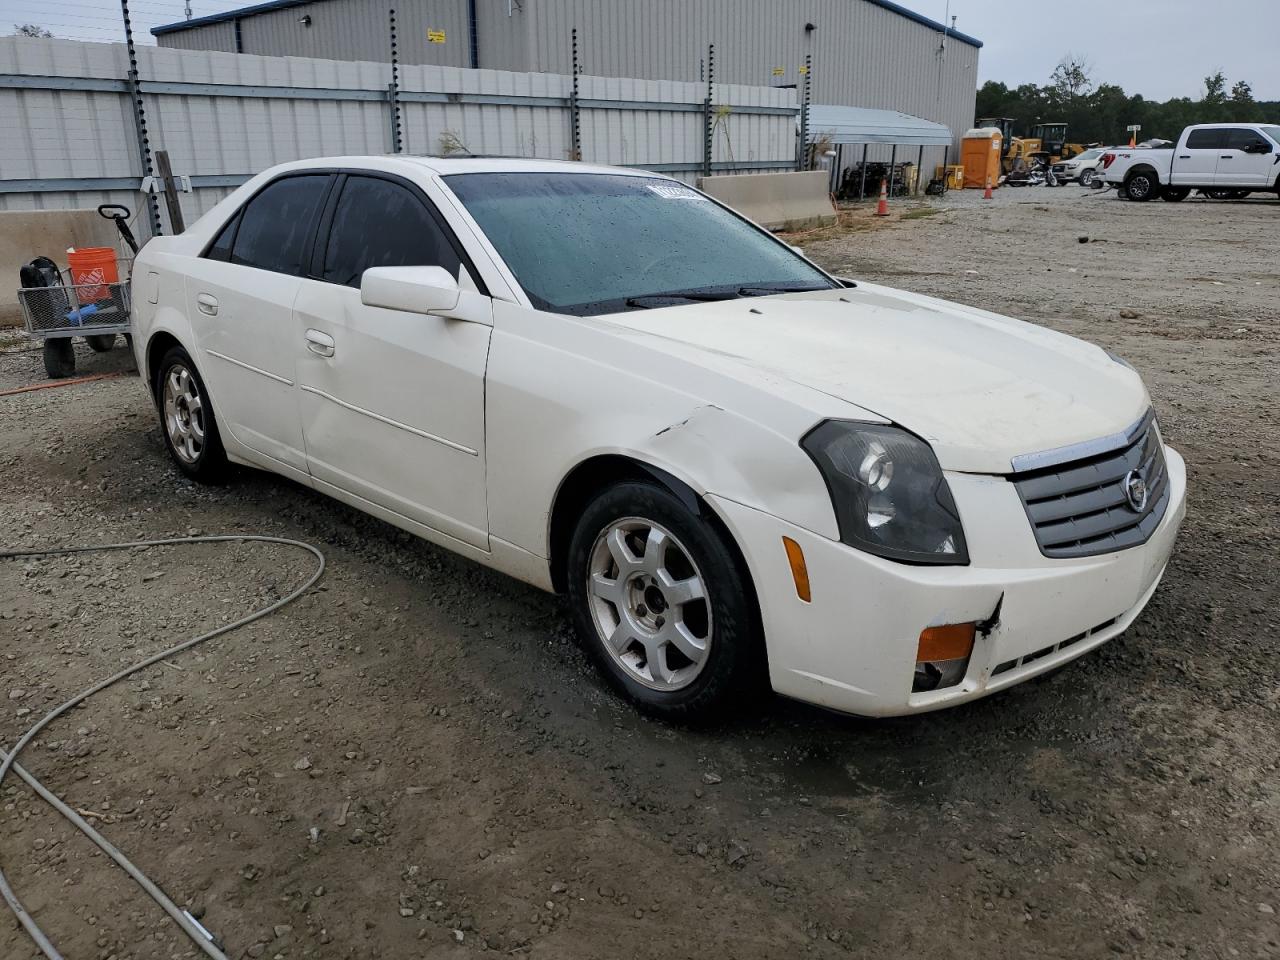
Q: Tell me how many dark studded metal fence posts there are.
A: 5